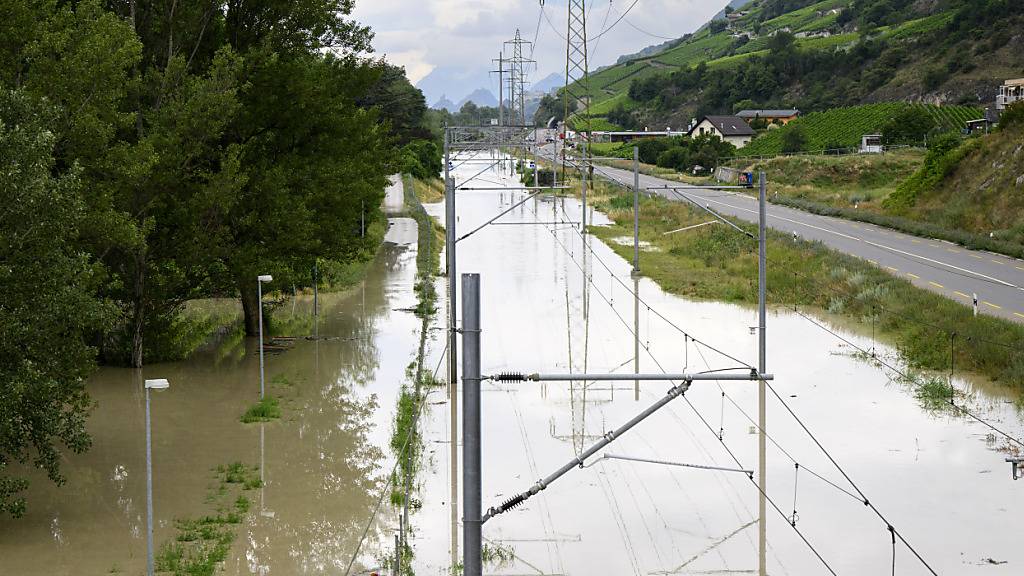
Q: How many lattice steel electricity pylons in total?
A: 2